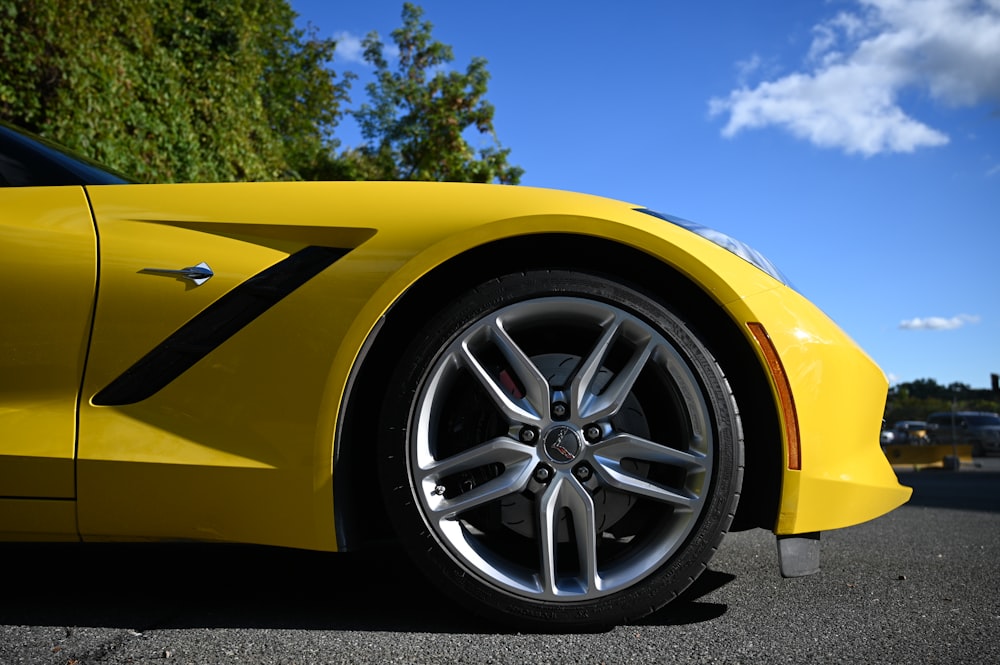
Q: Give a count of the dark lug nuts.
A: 5